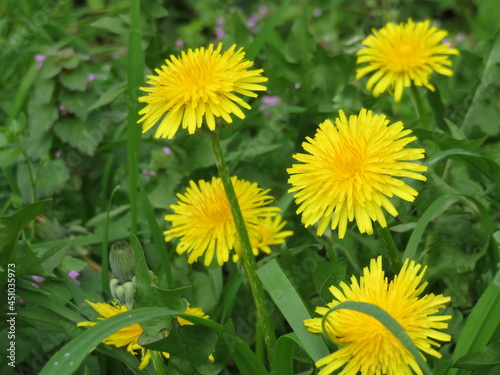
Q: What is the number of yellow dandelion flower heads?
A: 7